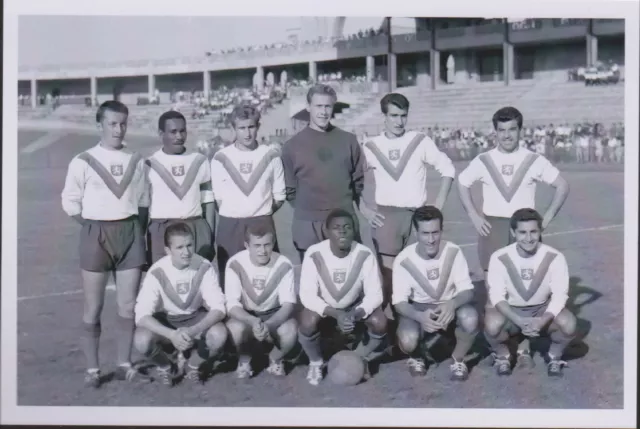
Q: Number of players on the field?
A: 11